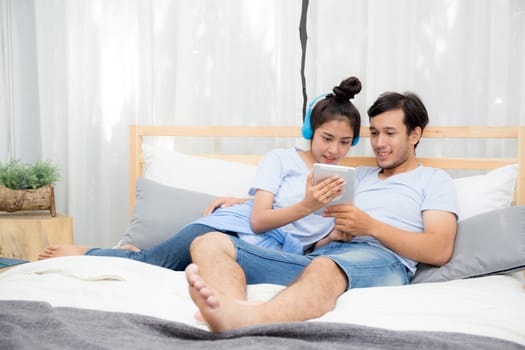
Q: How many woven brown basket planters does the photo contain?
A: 1